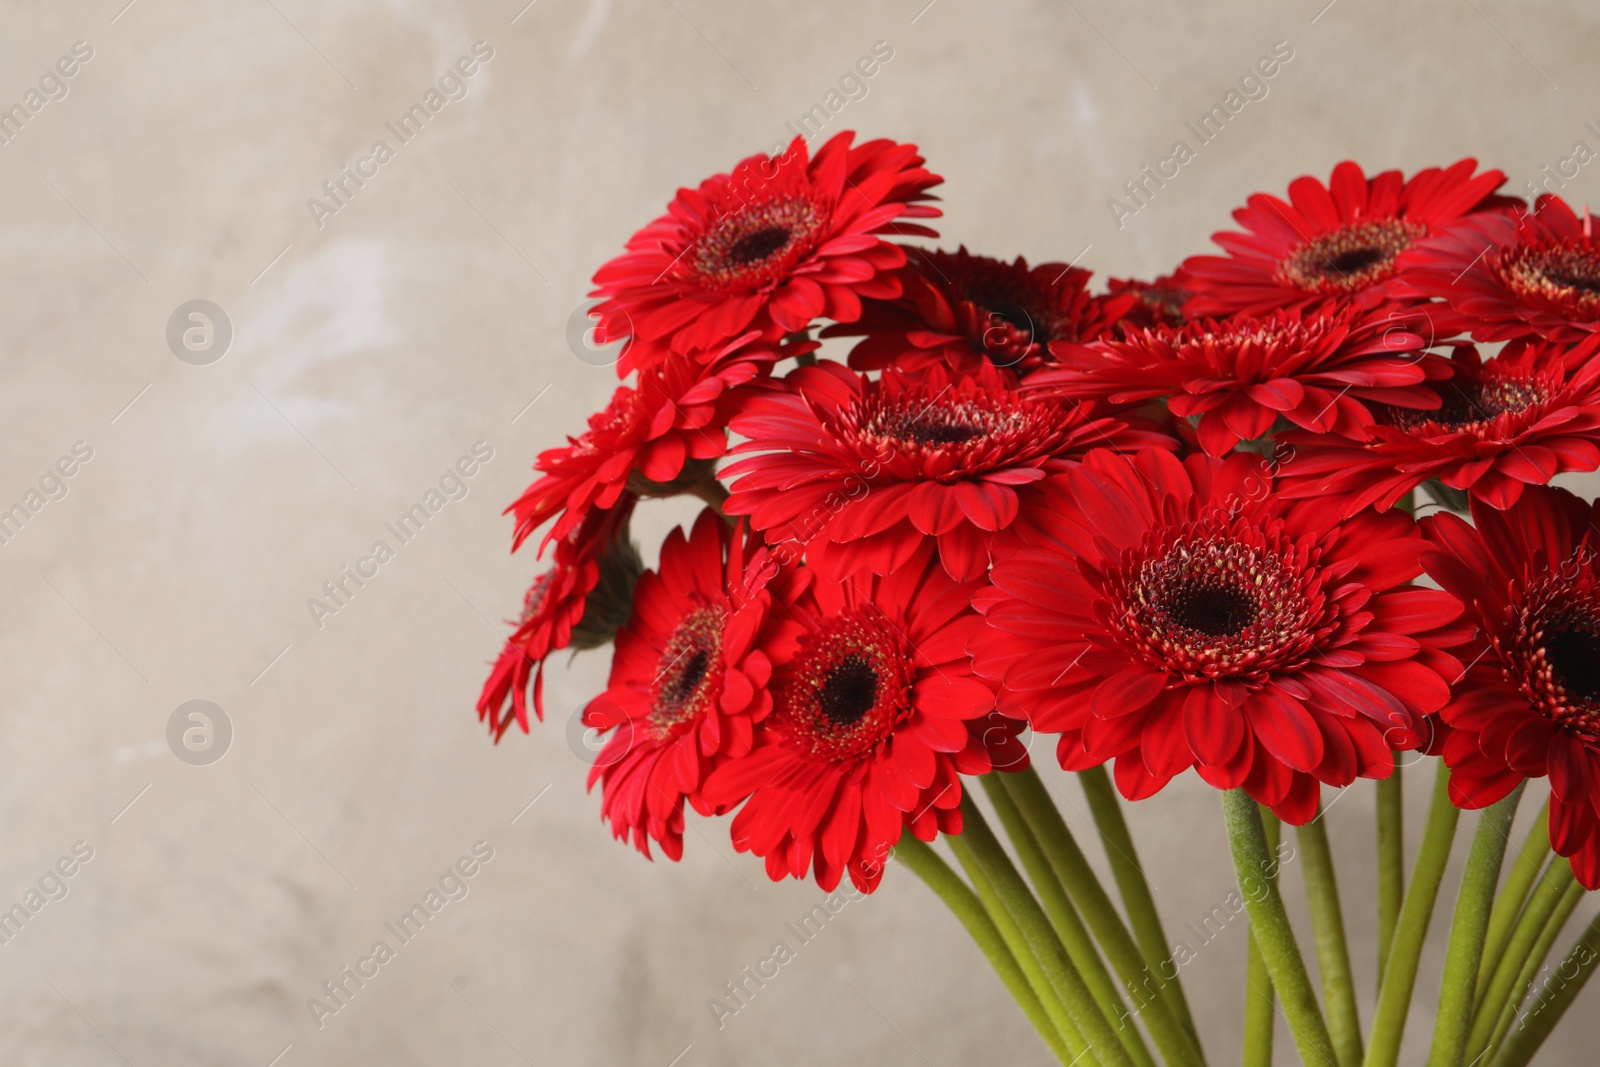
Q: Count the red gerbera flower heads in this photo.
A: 14